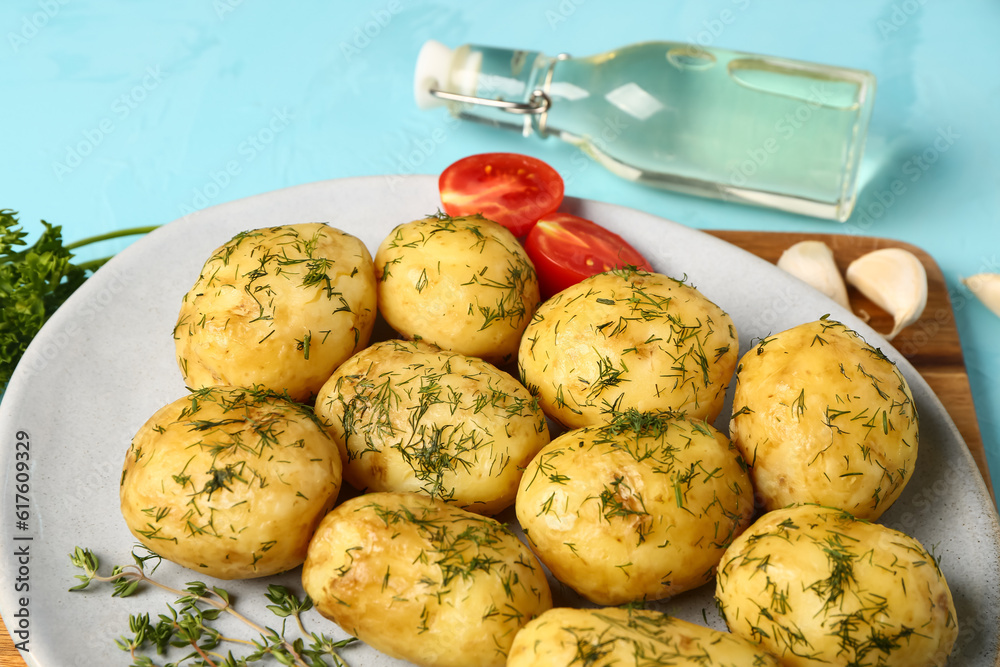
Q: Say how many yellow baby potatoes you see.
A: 10